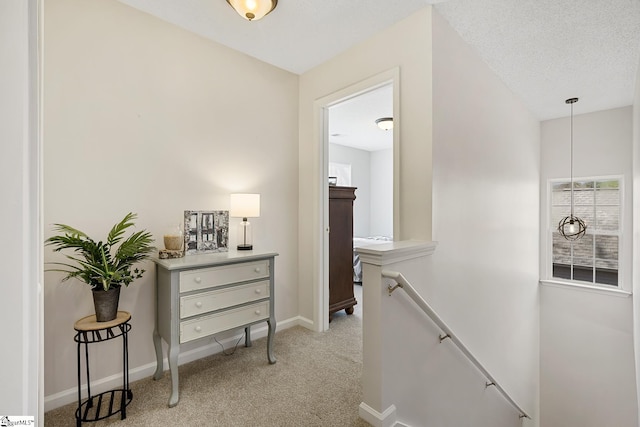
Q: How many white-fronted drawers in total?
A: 3